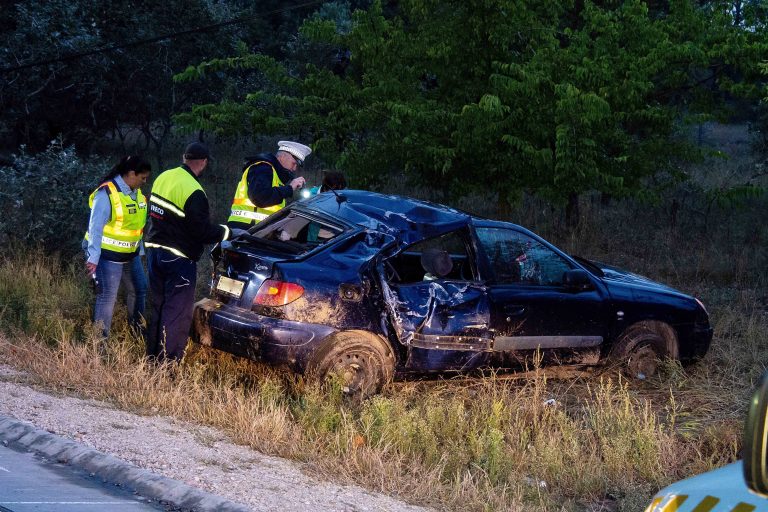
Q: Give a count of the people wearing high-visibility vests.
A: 3